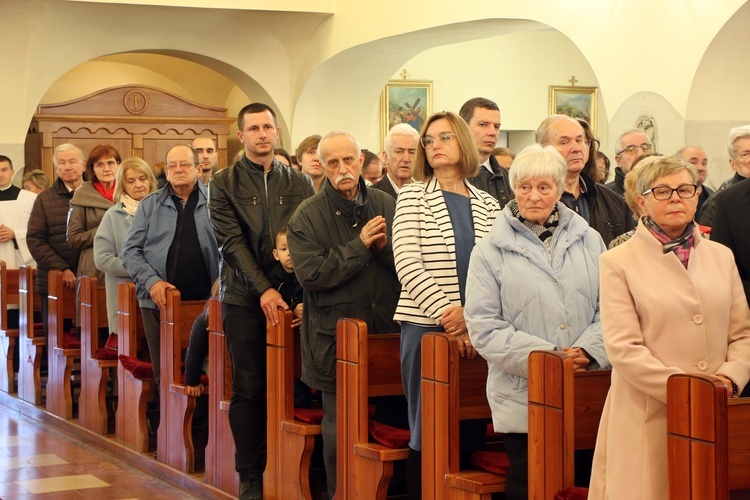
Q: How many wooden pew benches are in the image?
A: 12